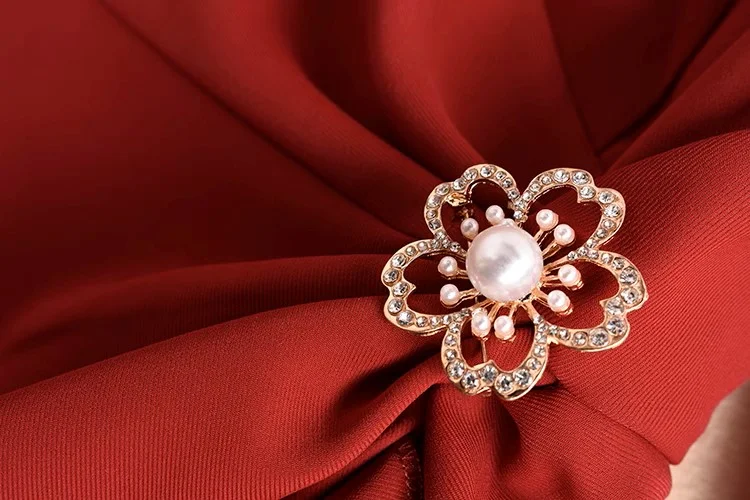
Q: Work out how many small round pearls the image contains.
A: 10